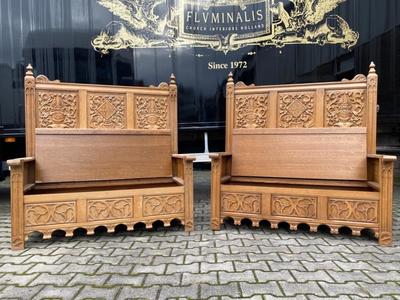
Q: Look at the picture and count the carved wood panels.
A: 12